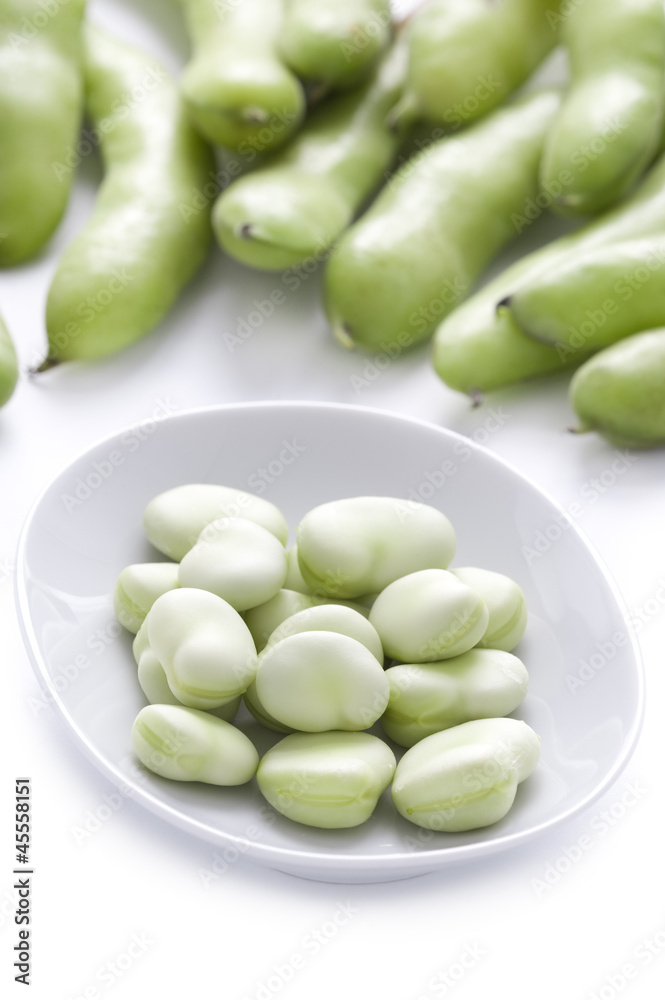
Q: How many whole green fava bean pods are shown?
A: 12